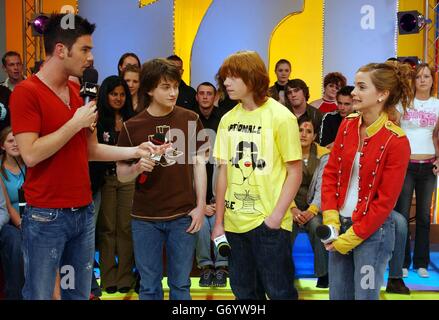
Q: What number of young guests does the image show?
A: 3